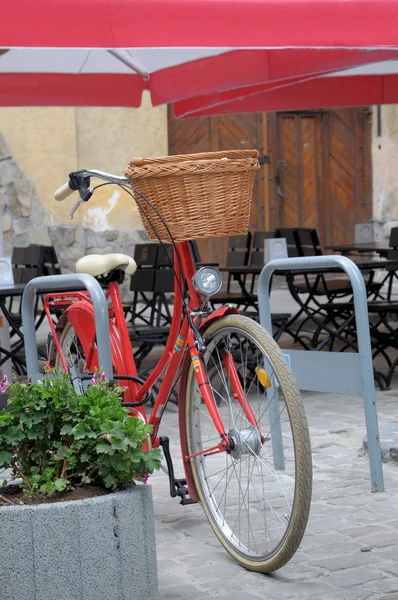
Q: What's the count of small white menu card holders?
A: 3